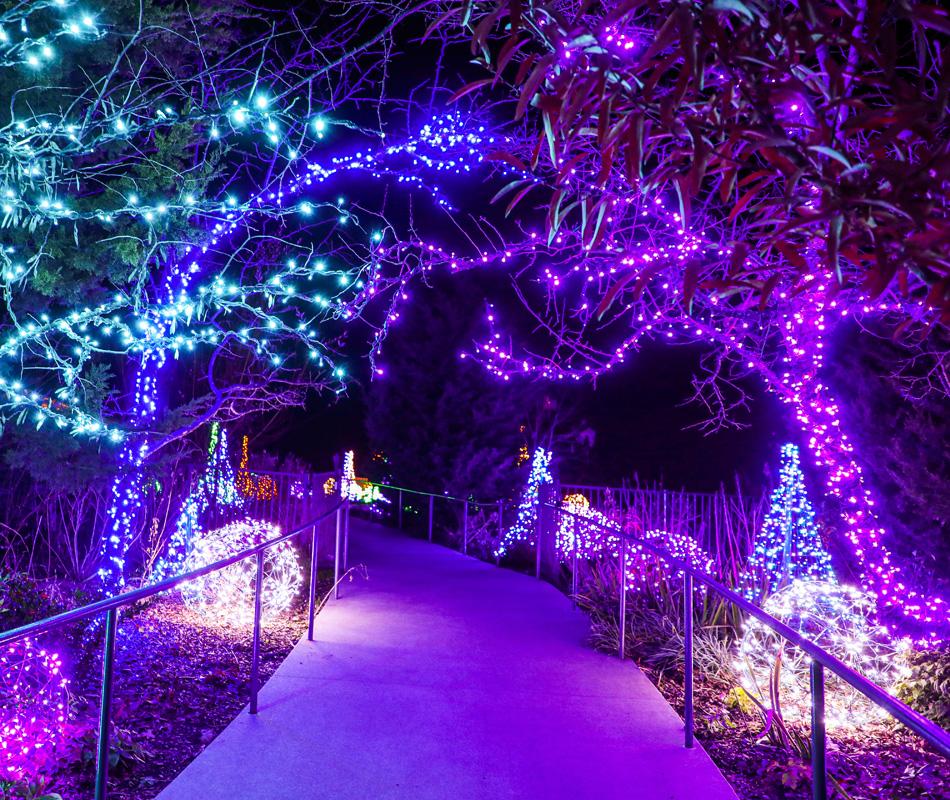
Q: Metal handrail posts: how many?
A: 14